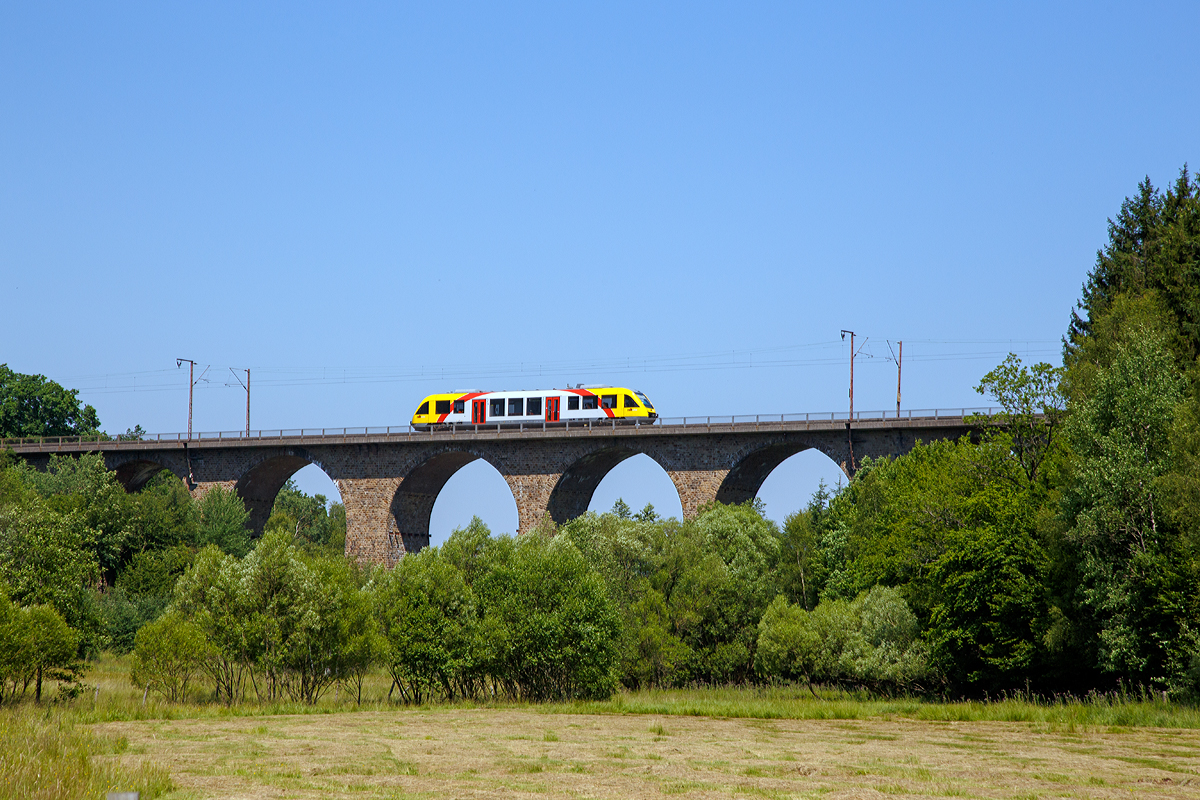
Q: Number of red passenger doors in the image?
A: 2